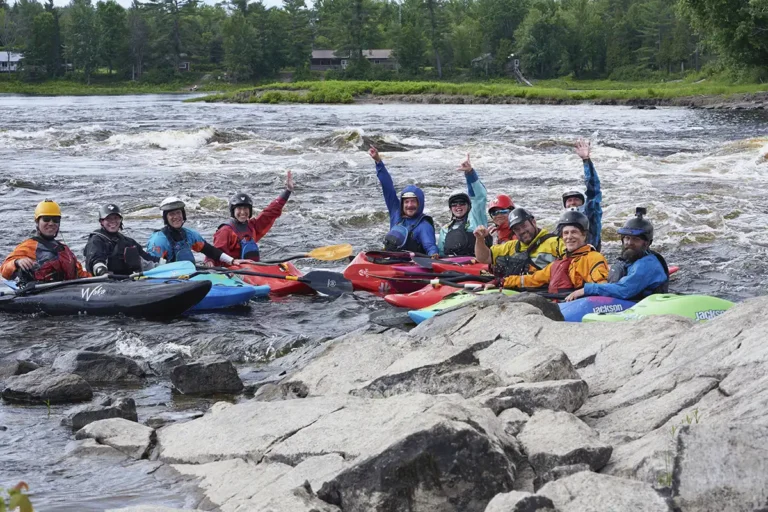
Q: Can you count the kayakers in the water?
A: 11